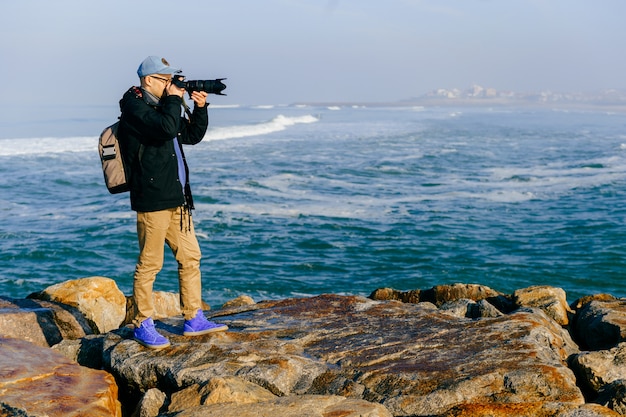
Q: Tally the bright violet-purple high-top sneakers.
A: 2